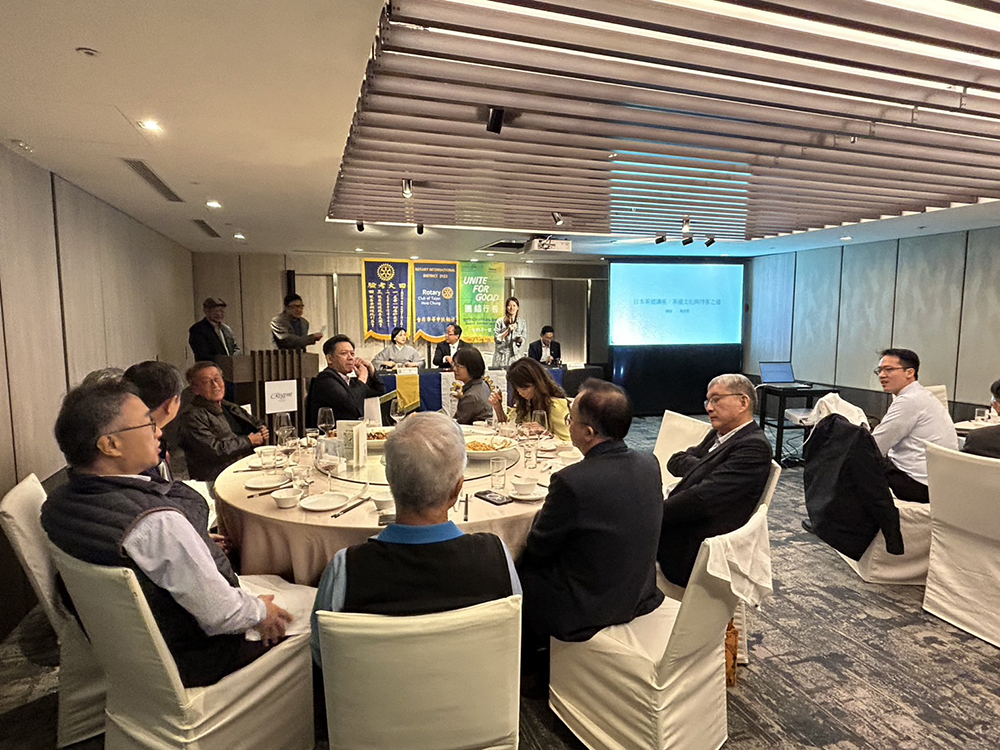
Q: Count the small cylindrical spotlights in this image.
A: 9